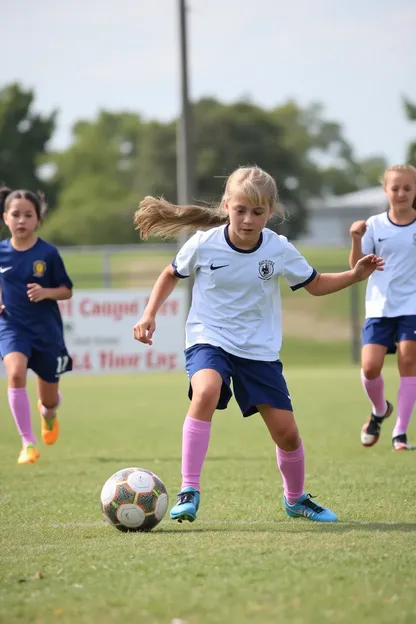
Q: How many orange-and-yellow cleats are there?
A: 2